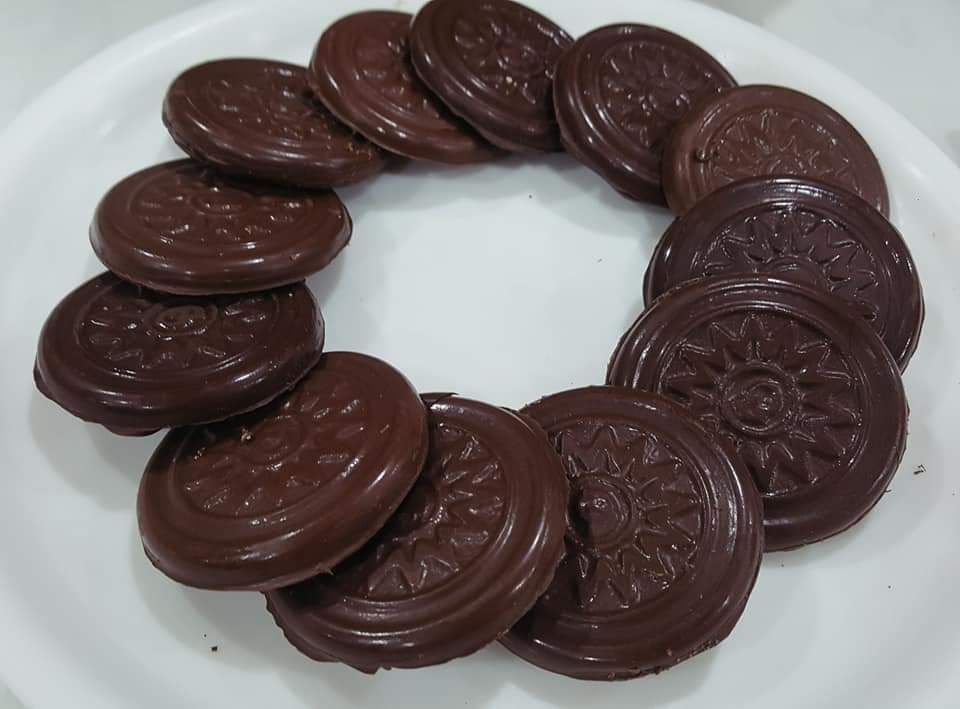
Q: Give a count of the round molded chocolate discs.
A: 12